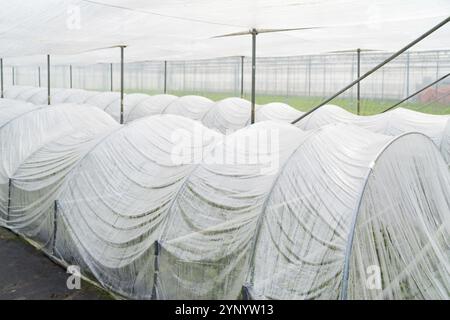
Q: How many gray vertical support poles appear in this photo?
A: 11